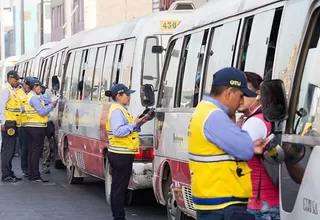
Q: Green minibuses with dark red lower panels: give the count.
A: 0